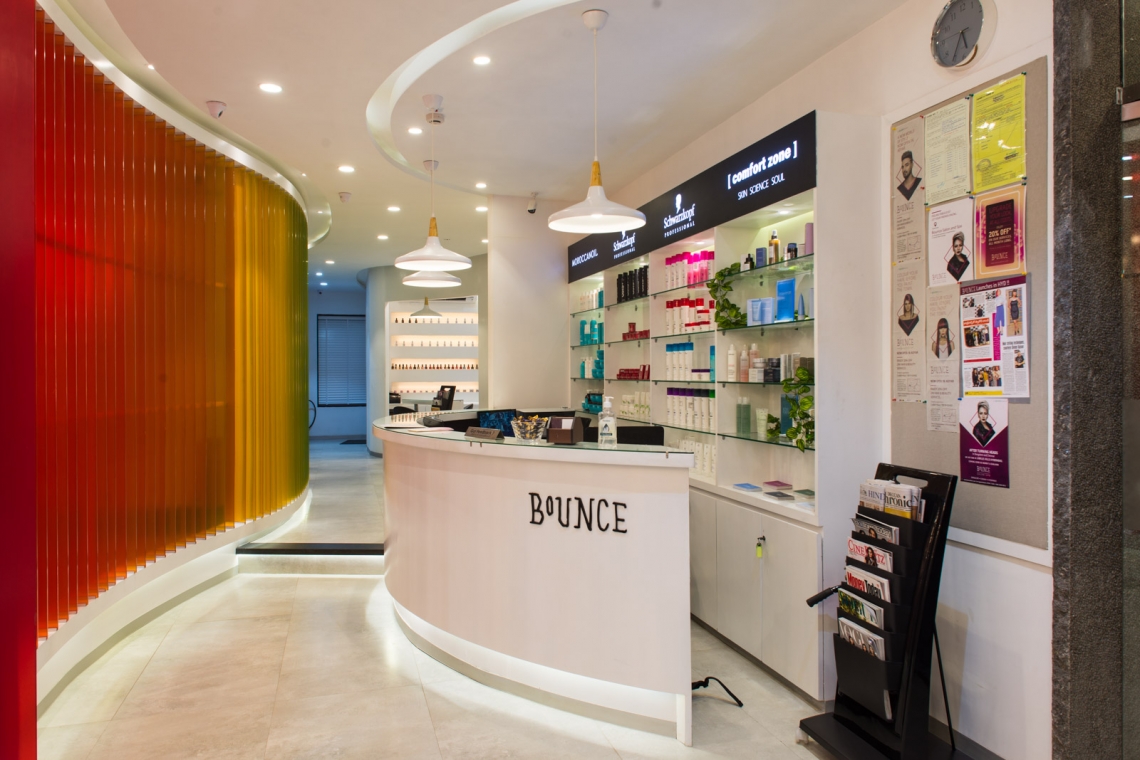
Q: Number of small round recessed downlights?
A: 12